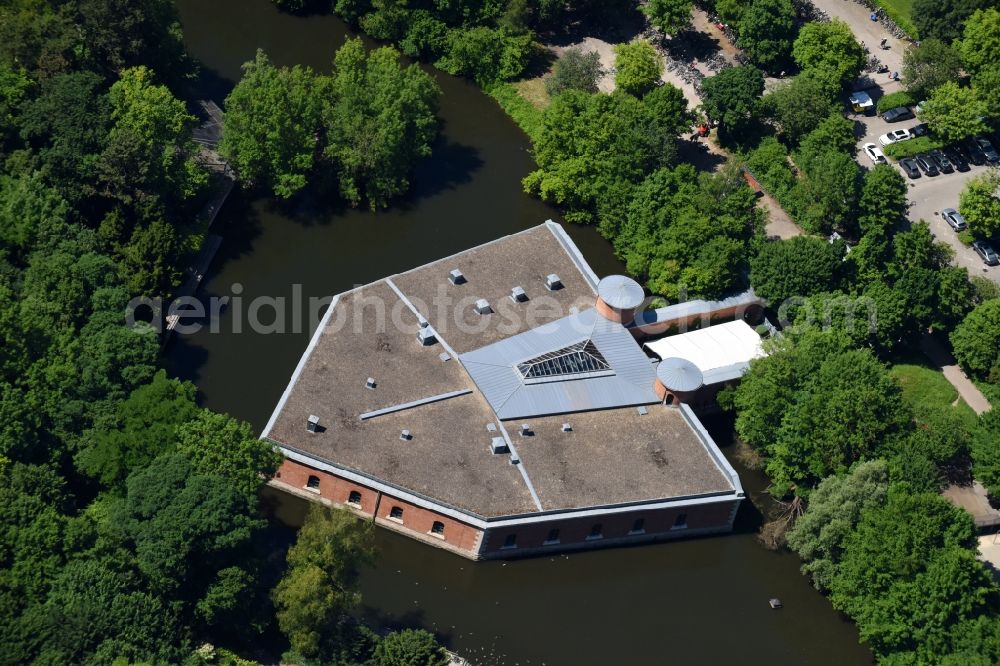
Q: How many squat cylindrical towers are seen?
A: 2